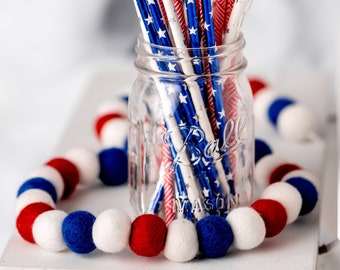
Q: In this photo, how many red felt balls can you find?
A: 7